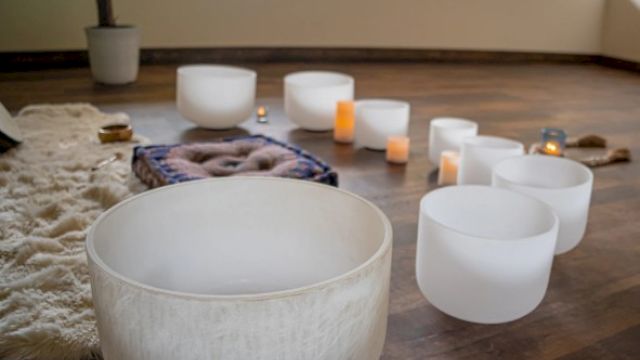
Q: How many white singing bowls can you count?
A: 8